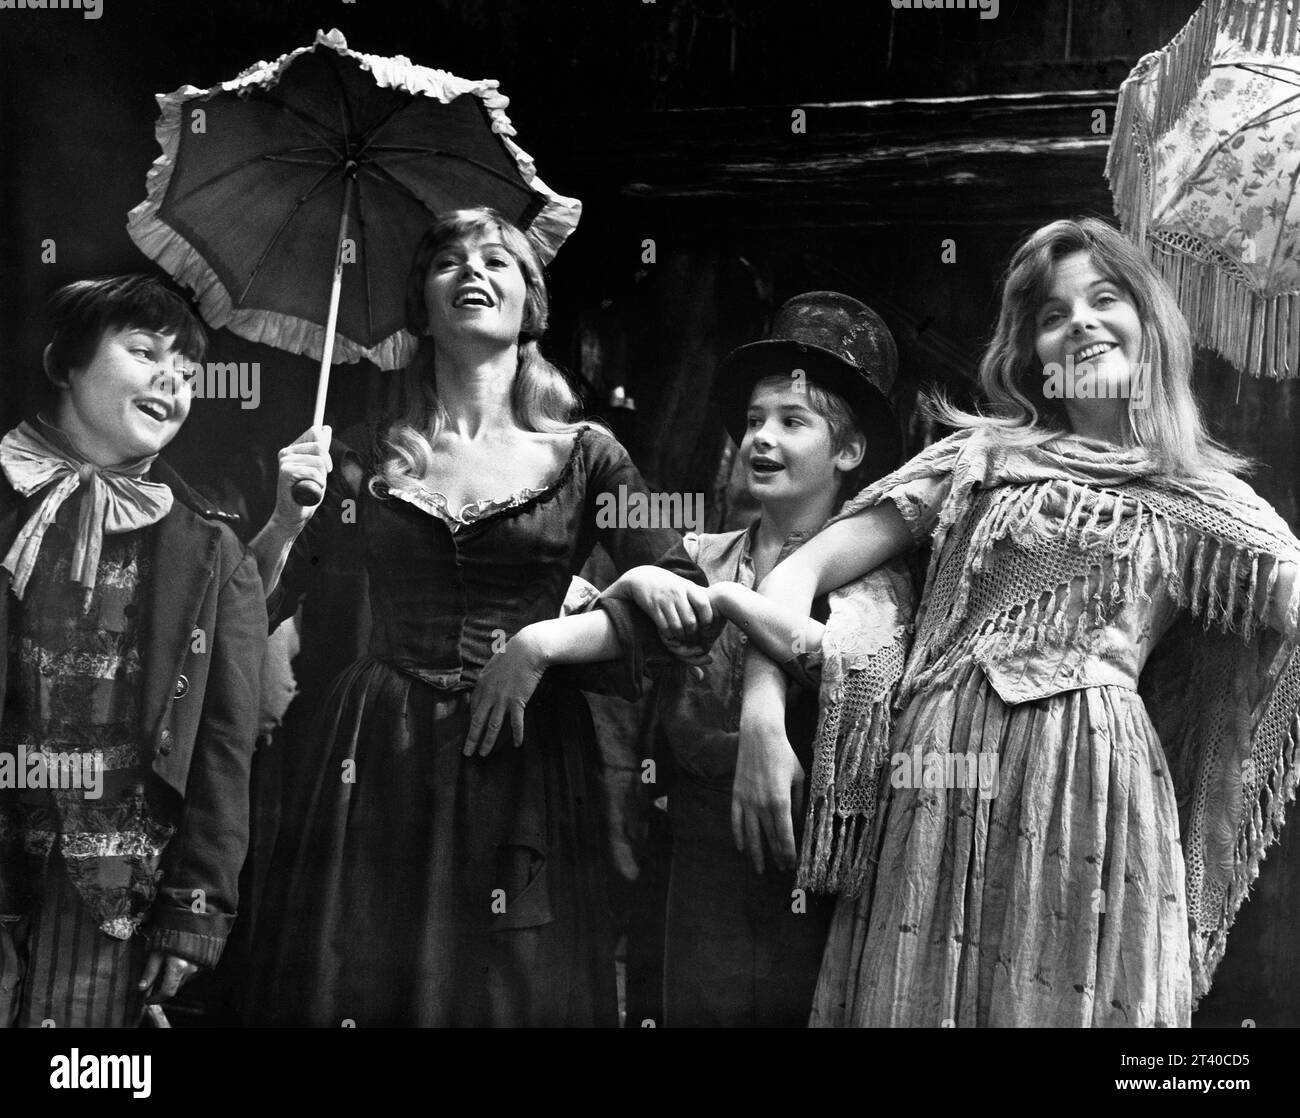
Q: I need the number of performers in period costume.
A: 4